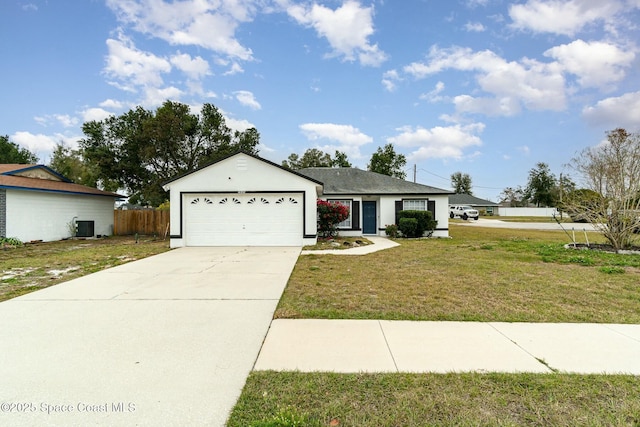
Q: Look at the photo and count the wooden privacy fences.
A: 1